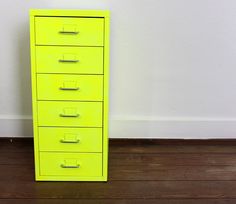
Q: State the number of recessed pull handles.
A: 6